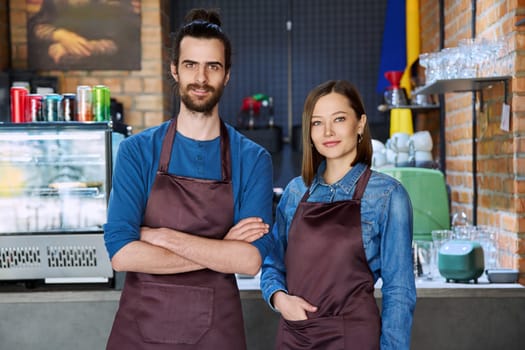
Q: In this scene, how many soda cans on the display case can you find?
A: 6